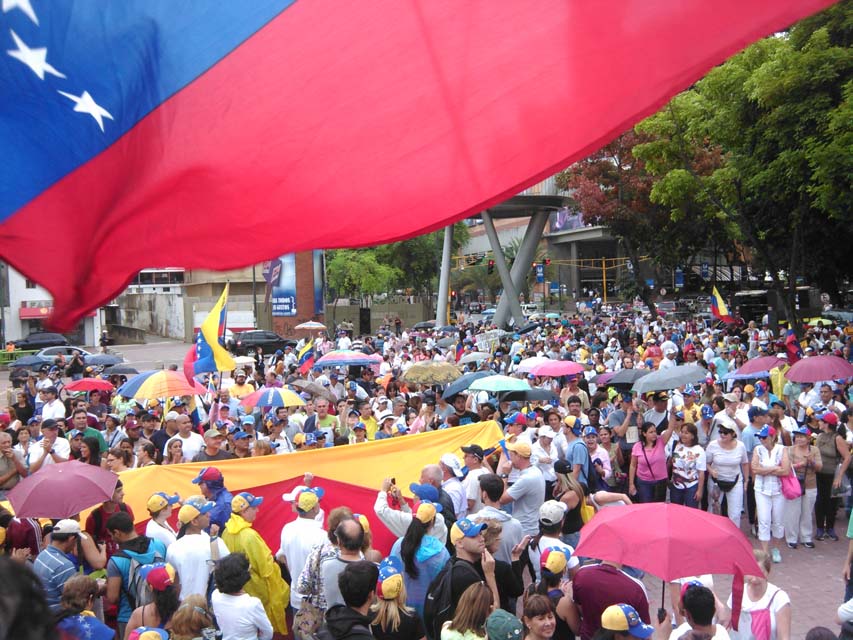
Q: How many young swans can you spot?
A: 0